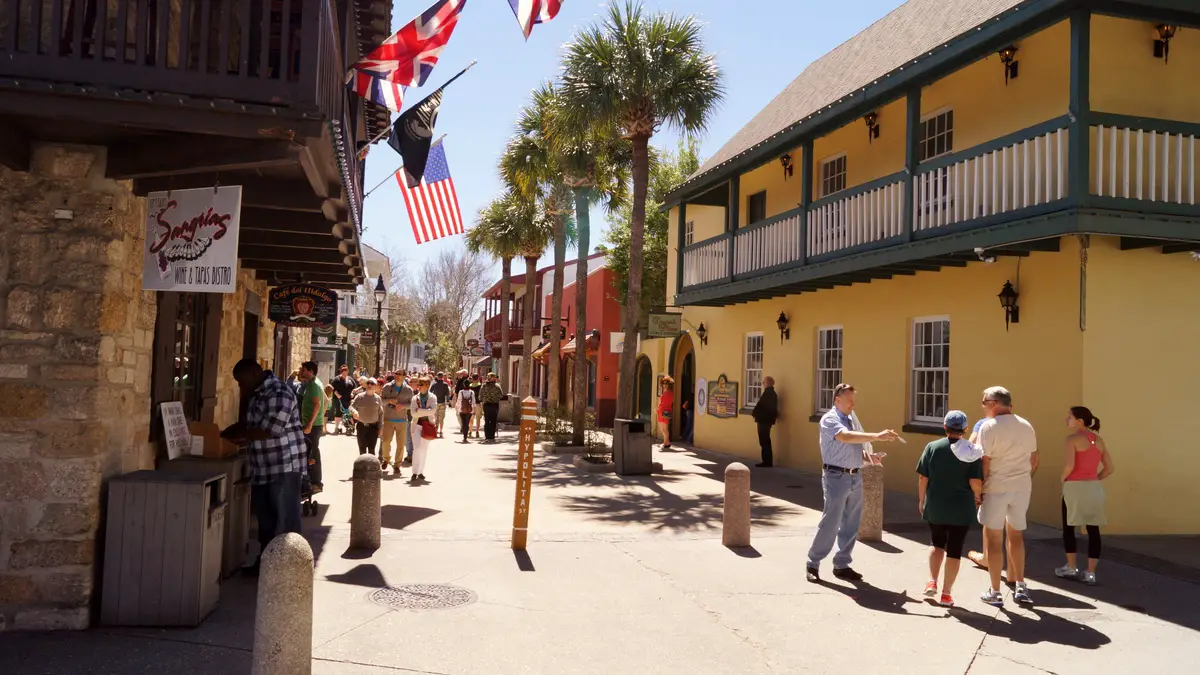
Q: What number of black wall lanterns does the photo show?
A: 7